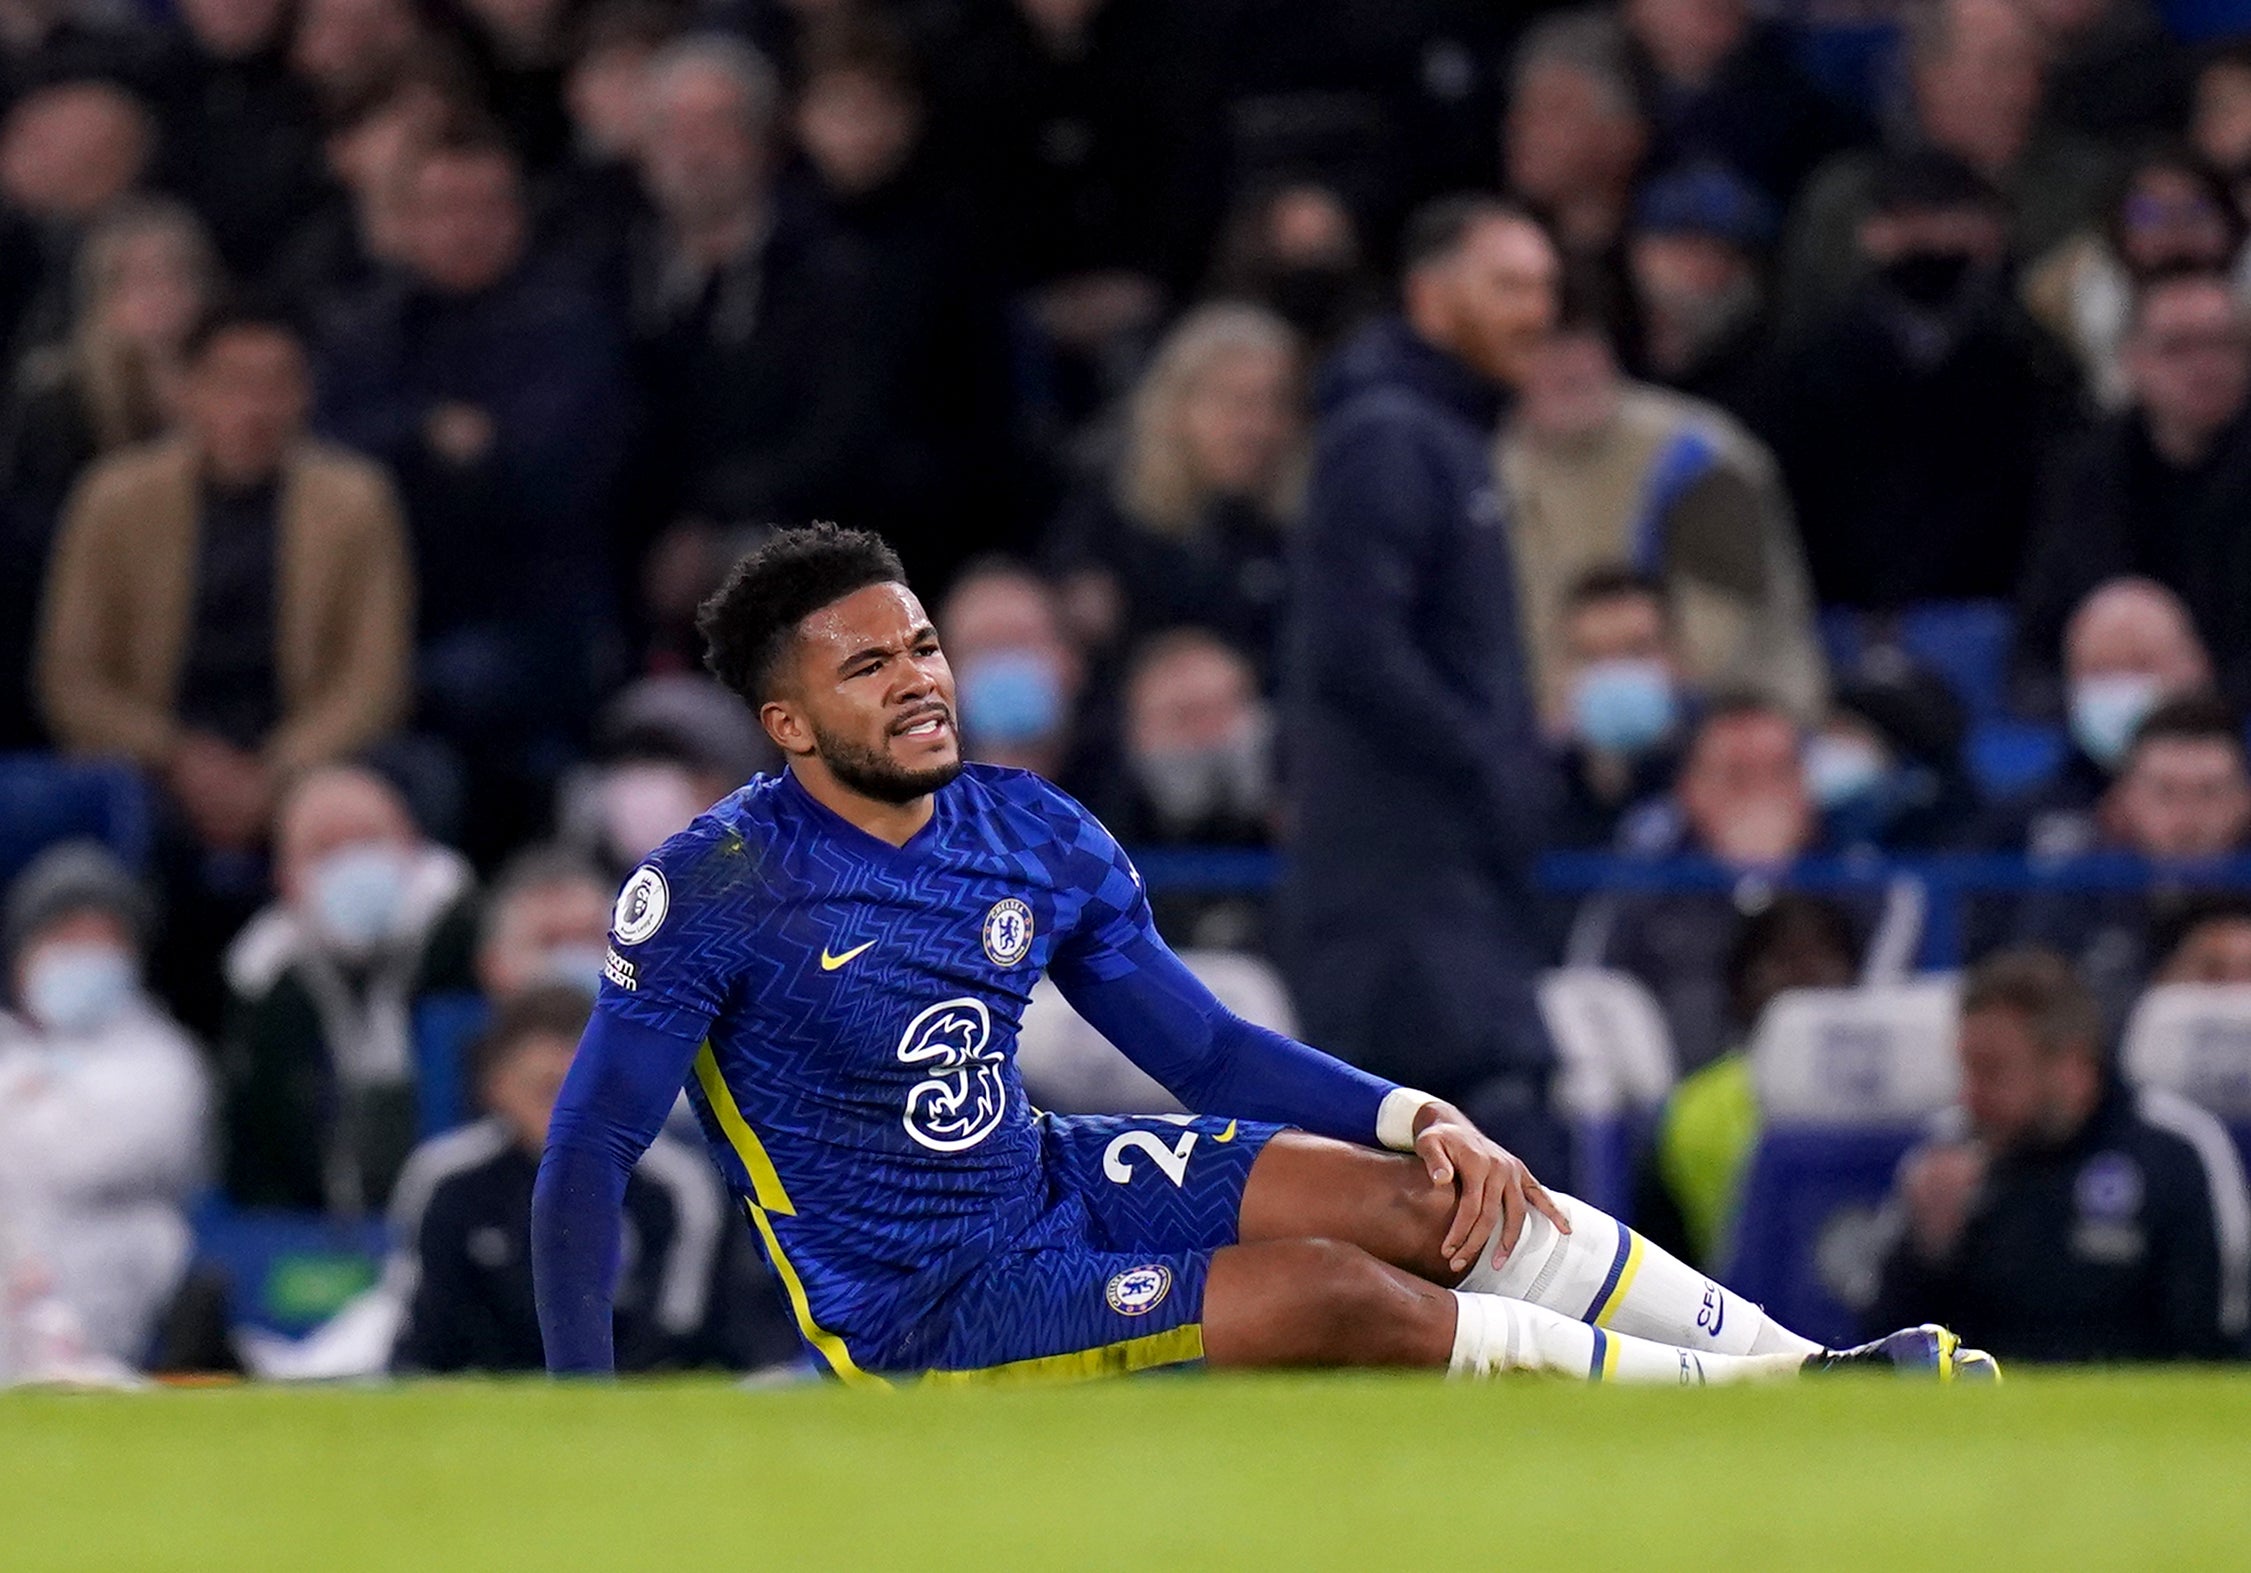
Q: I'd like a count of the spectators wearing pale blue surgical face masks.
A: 7